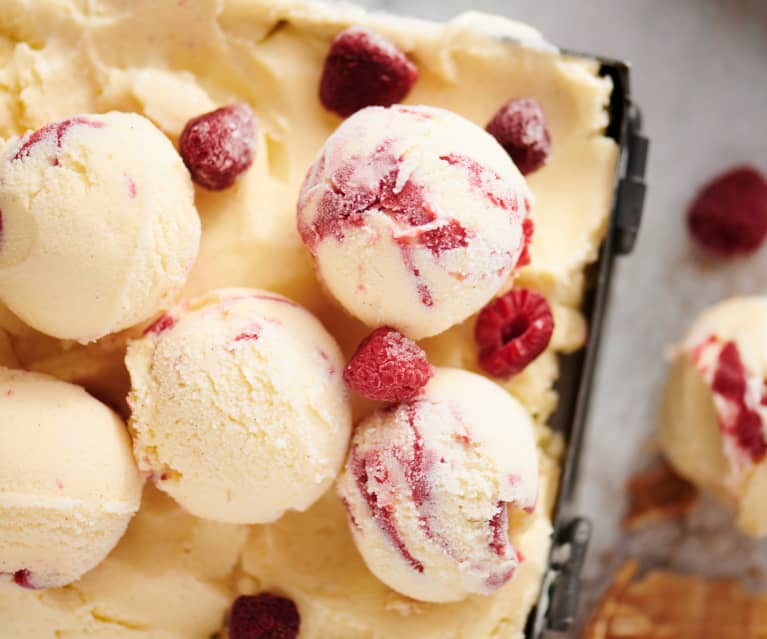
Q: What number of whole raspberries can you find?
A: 7